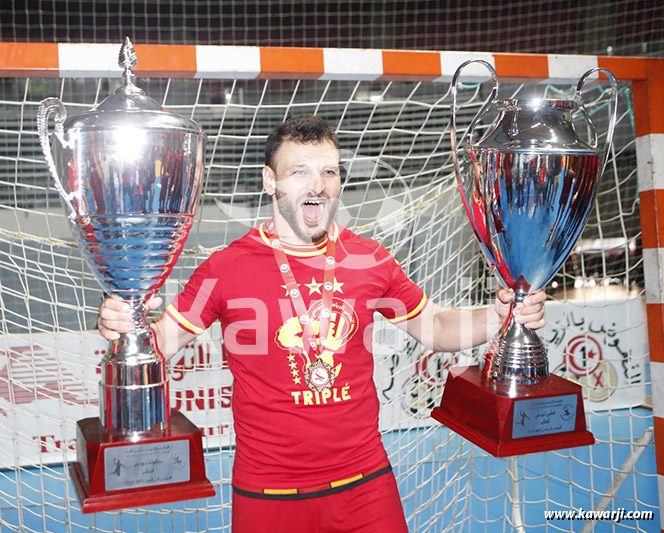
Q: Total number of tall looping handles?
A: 2